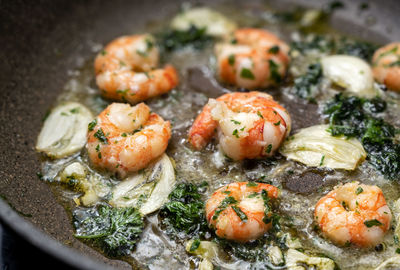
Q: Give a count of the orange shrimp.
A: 7